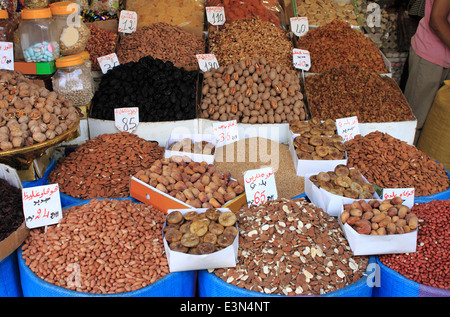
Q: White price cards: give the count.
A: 13